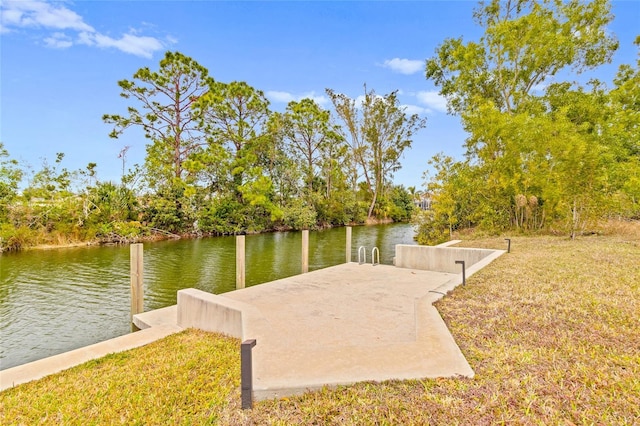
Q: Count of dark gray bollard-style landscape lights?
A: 3